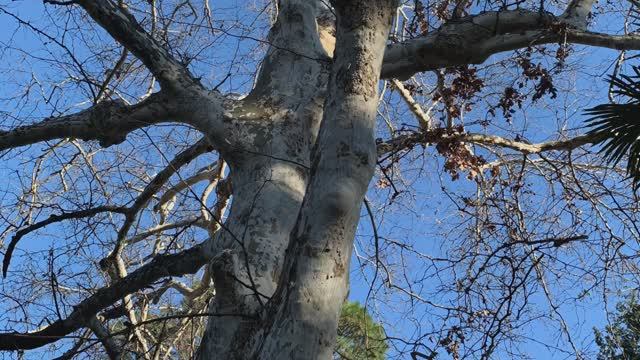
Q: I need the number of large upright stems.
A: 2